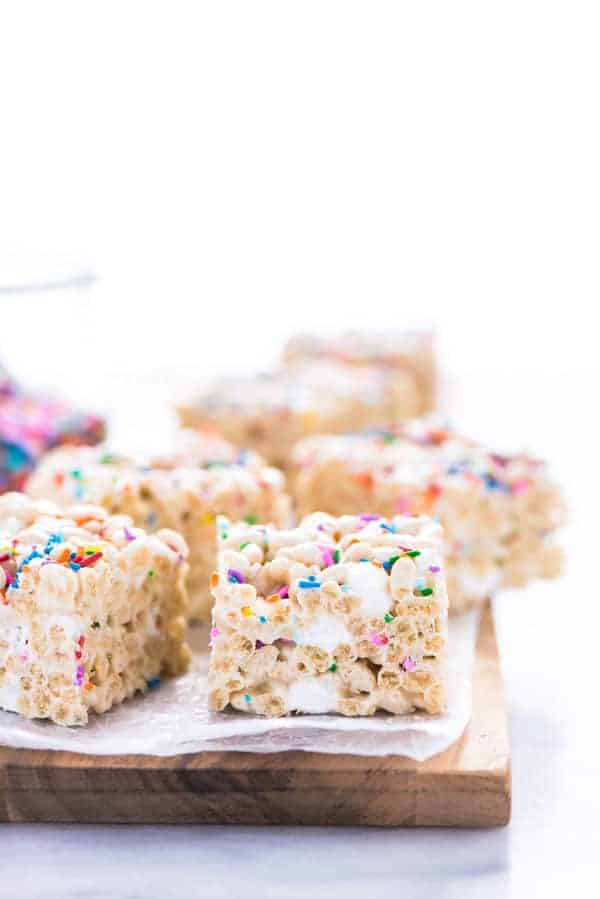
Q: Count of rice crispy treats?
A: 6